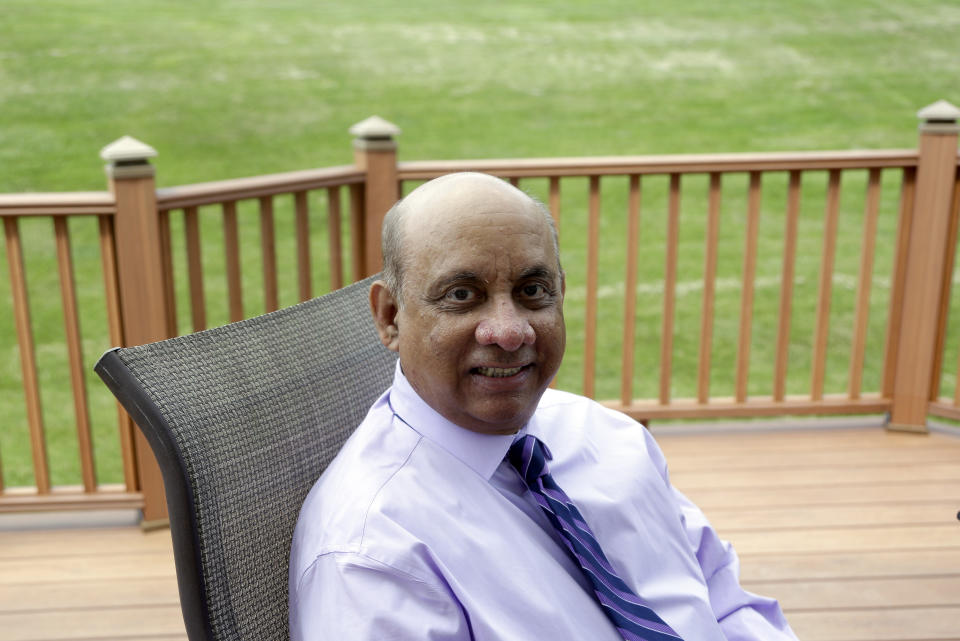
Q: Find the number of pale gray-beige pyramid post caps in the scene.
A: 3